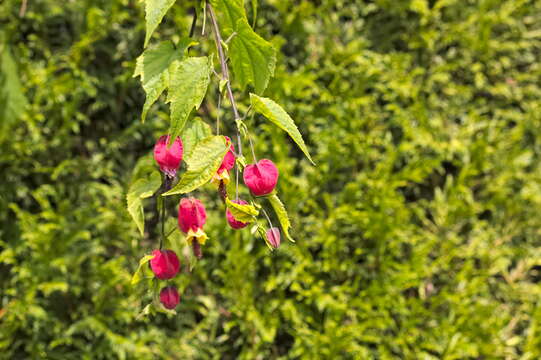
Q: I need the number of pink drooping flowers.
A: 8